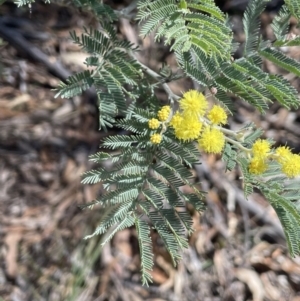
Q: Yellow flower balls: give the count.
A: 12